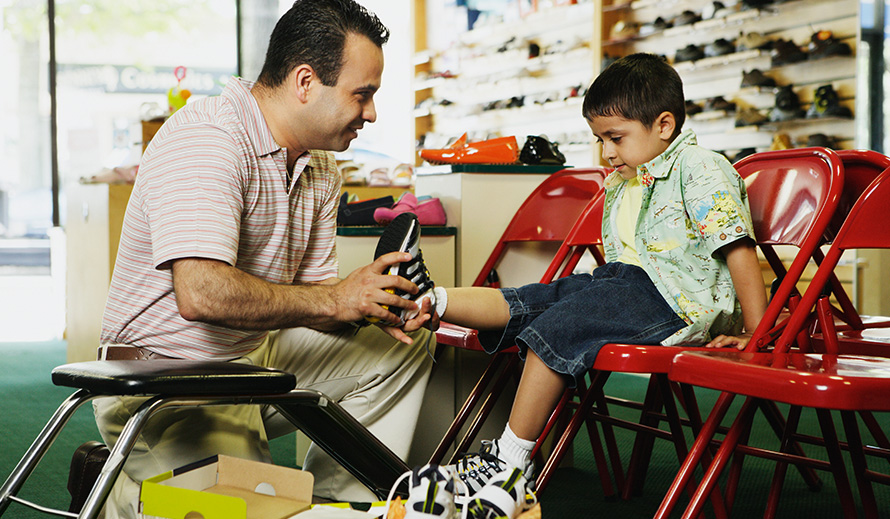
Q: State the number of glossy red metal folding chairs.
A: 5